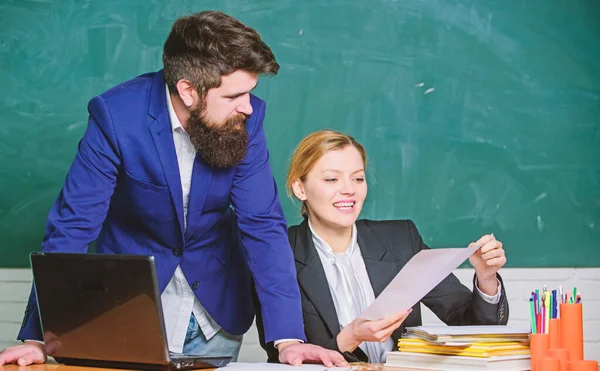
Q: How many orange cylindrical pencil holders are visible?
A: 6